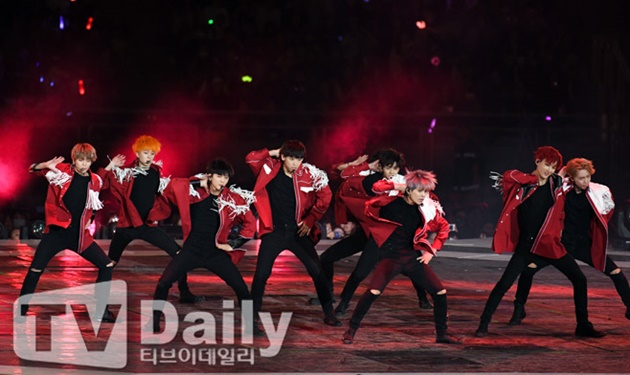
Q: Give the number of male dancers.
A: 8